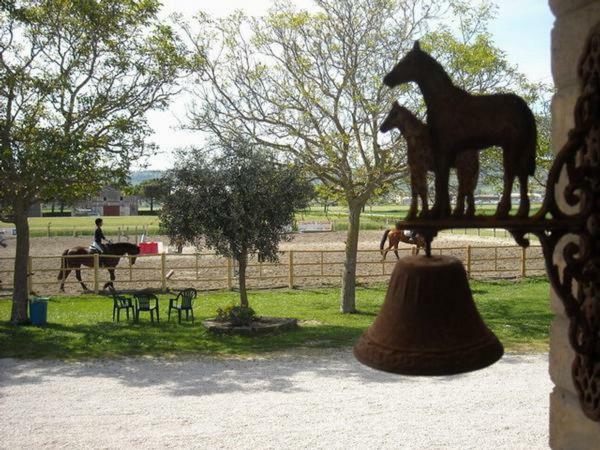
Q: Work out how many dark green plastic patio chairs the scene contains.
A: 3